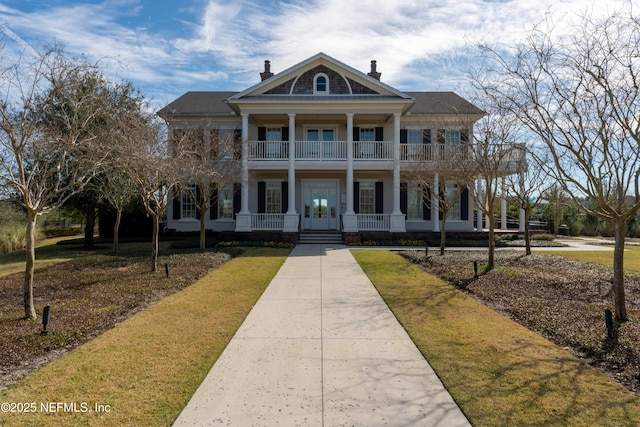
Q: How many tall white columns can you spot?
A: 4